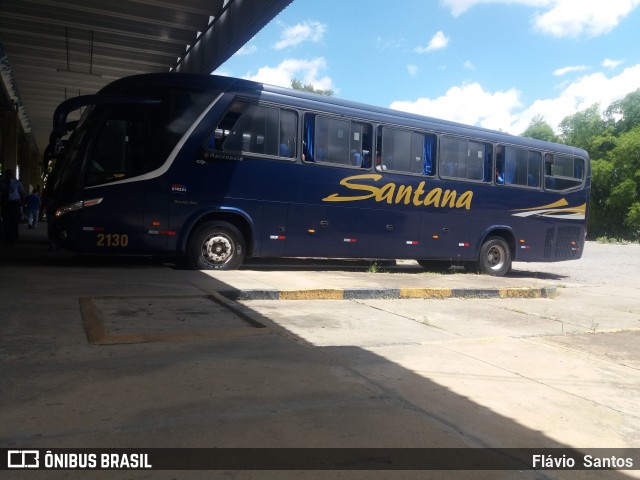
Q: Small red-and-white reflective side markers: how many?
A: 8